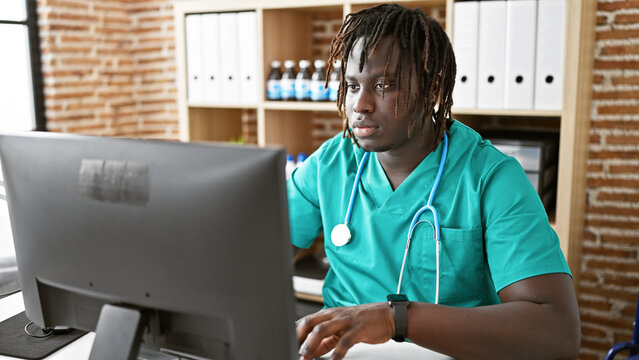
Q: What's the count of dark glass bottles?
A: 5